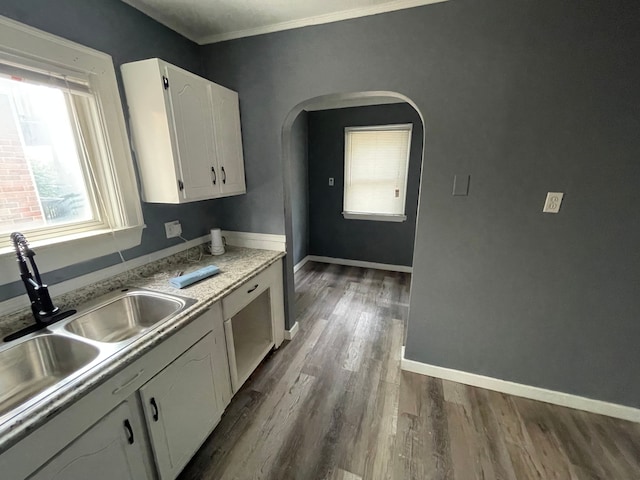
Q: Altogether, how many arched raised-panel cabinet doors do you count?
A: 4